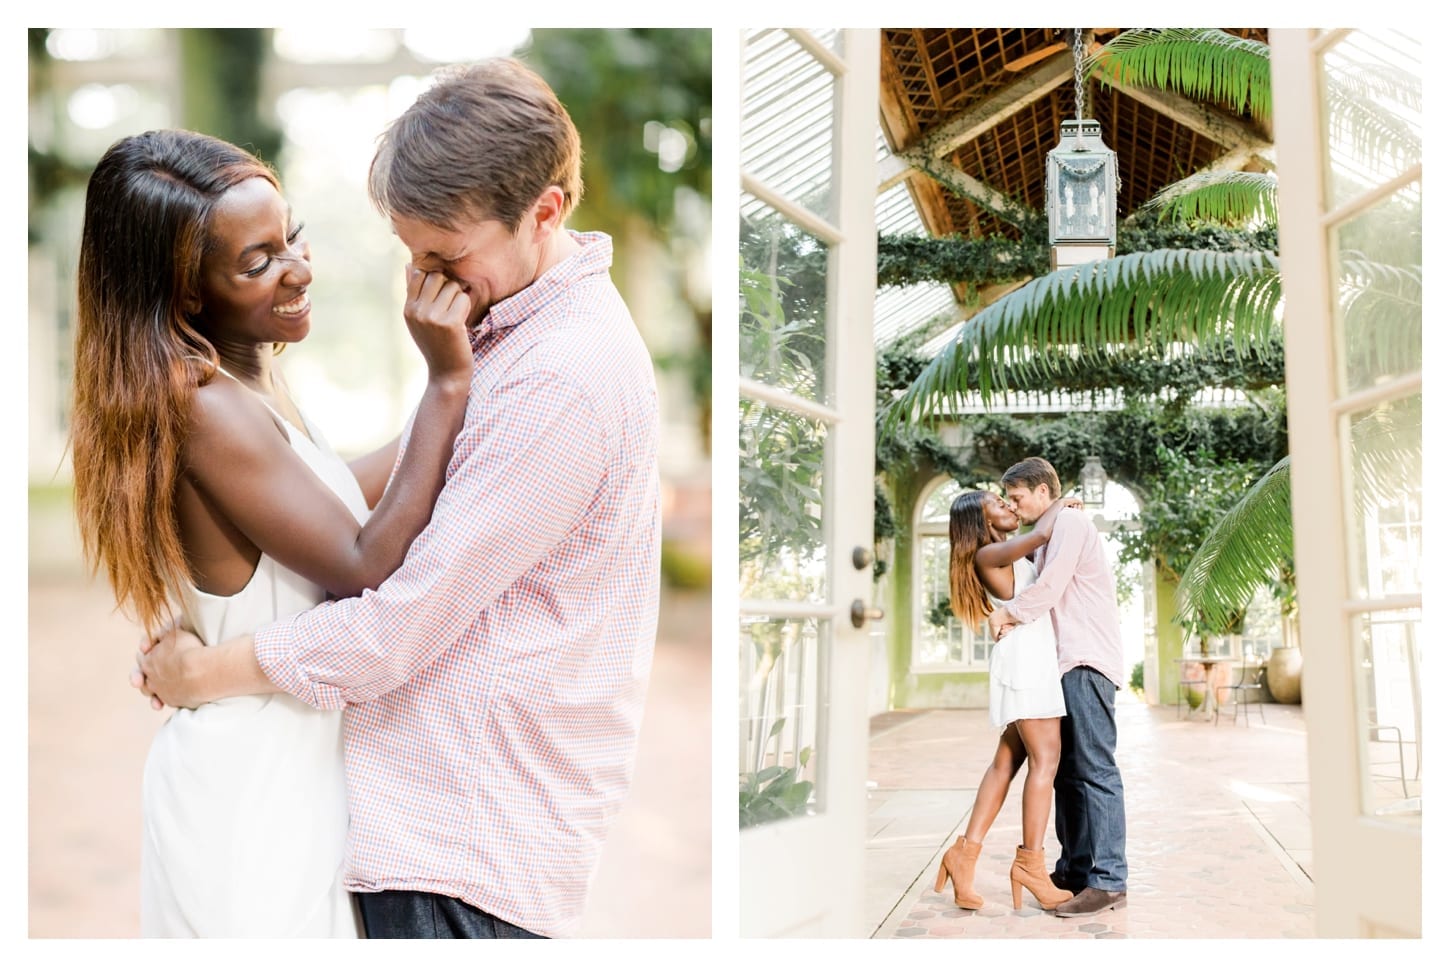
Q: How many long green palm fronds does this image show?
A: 4